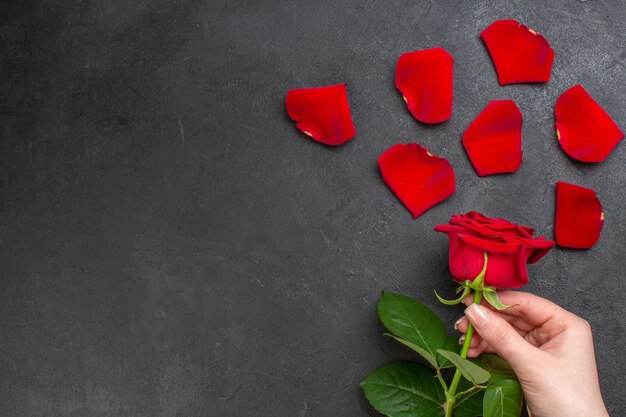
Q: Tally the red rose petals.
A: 7